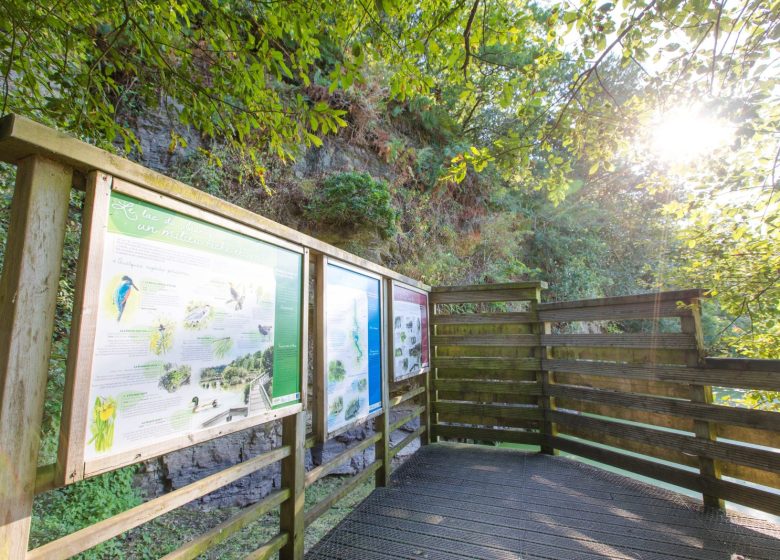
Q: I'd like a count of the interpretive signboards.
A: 3